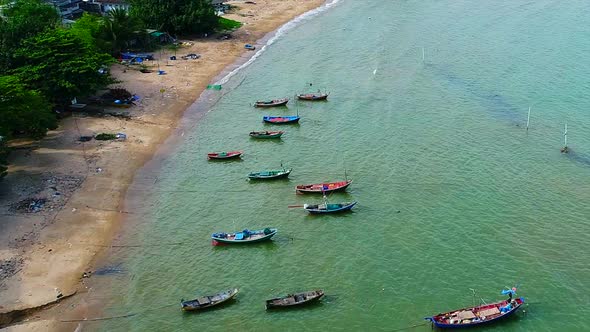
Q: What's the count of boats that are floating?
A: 12